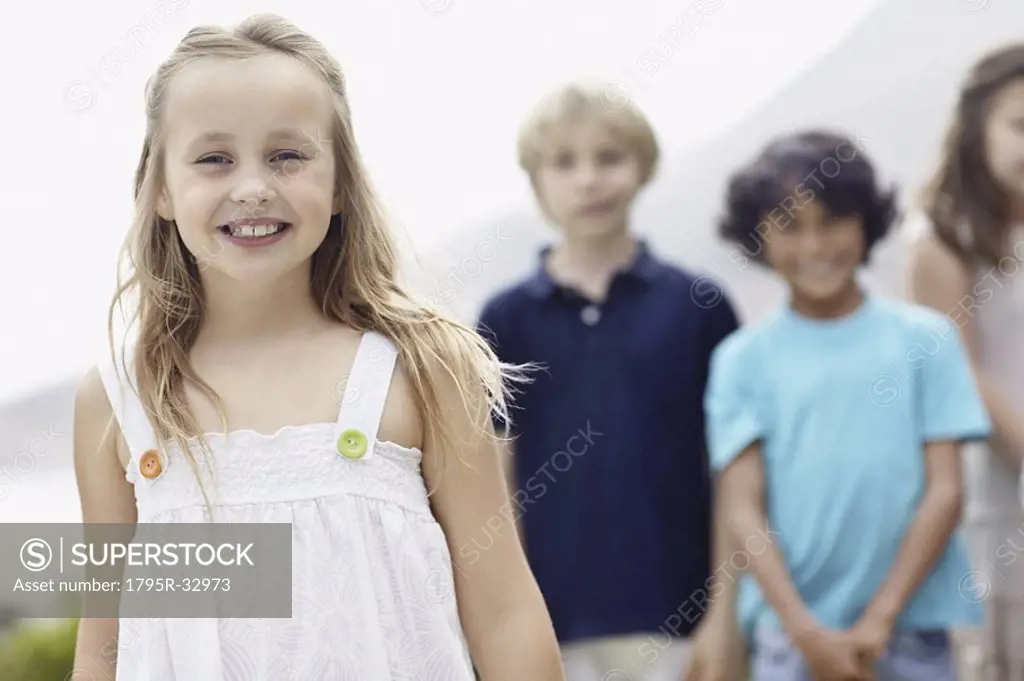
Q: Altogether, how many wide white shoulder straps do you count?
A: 2